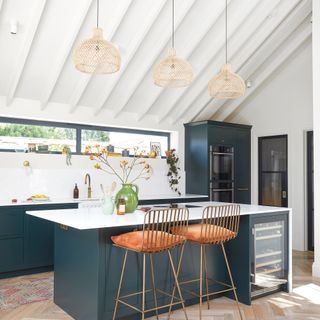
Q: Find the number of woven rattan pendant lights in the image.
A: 3